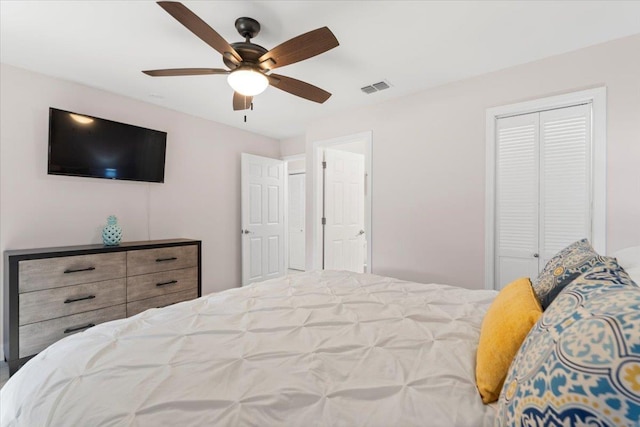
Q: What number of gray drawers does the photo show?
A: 6